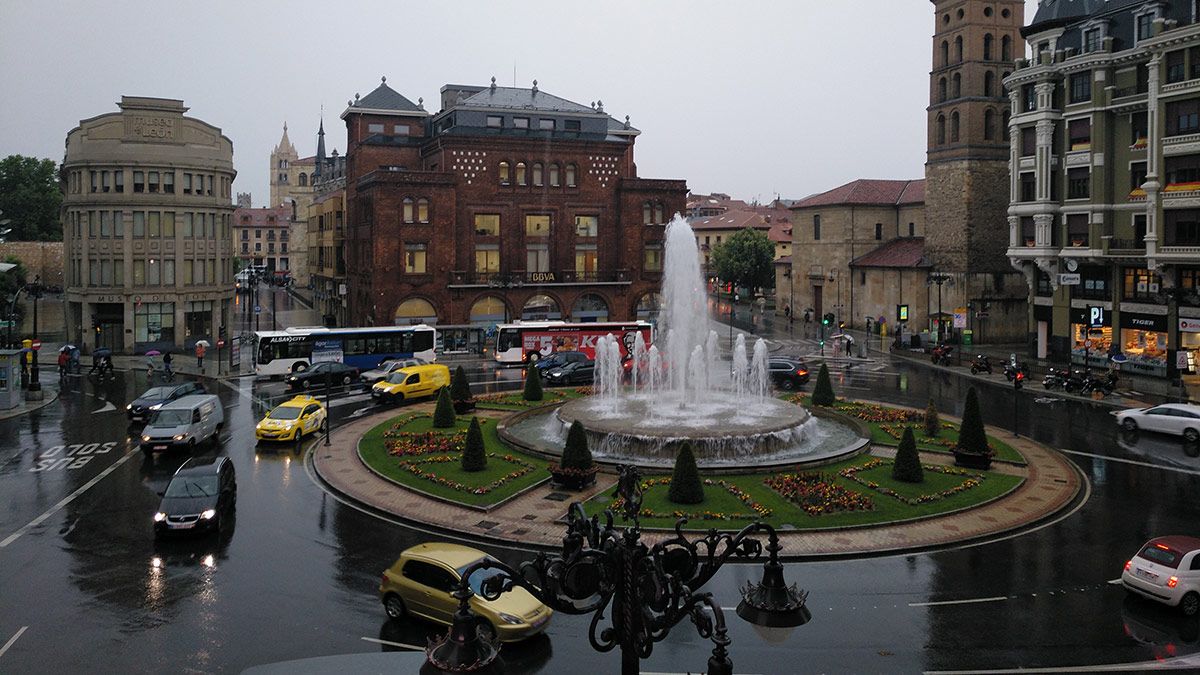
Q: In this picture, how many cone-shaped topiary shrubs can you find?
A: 10